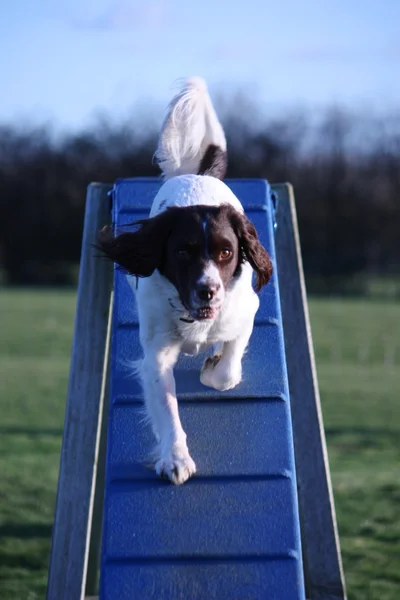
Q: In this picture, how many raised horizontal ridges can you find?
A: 5